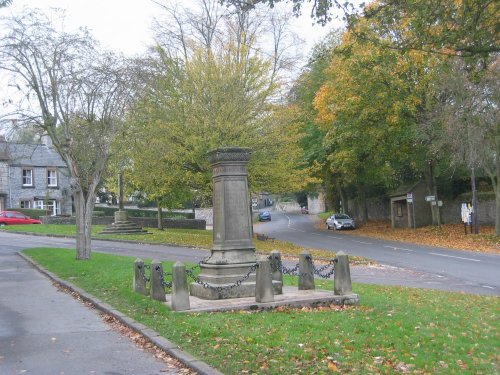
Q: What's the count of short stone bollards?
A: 7